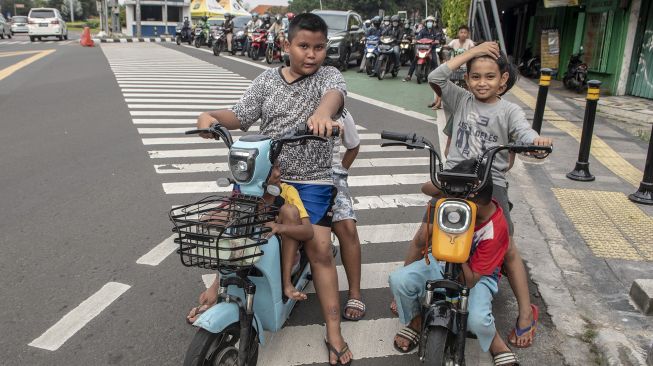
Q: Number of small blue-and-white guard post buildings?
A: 1